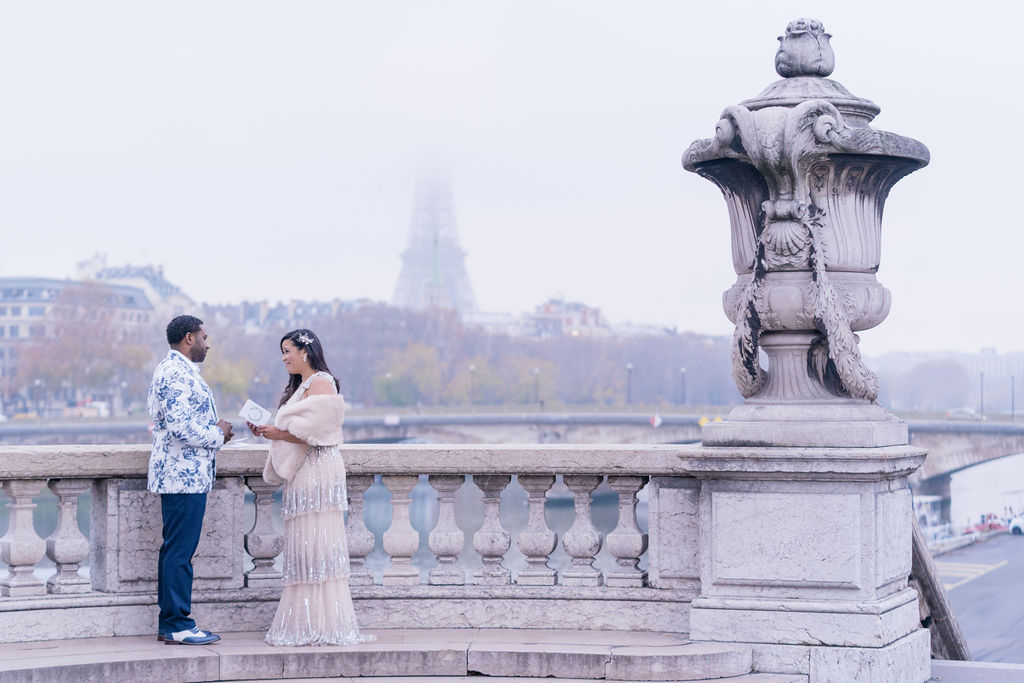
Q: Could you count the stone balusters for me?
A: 10